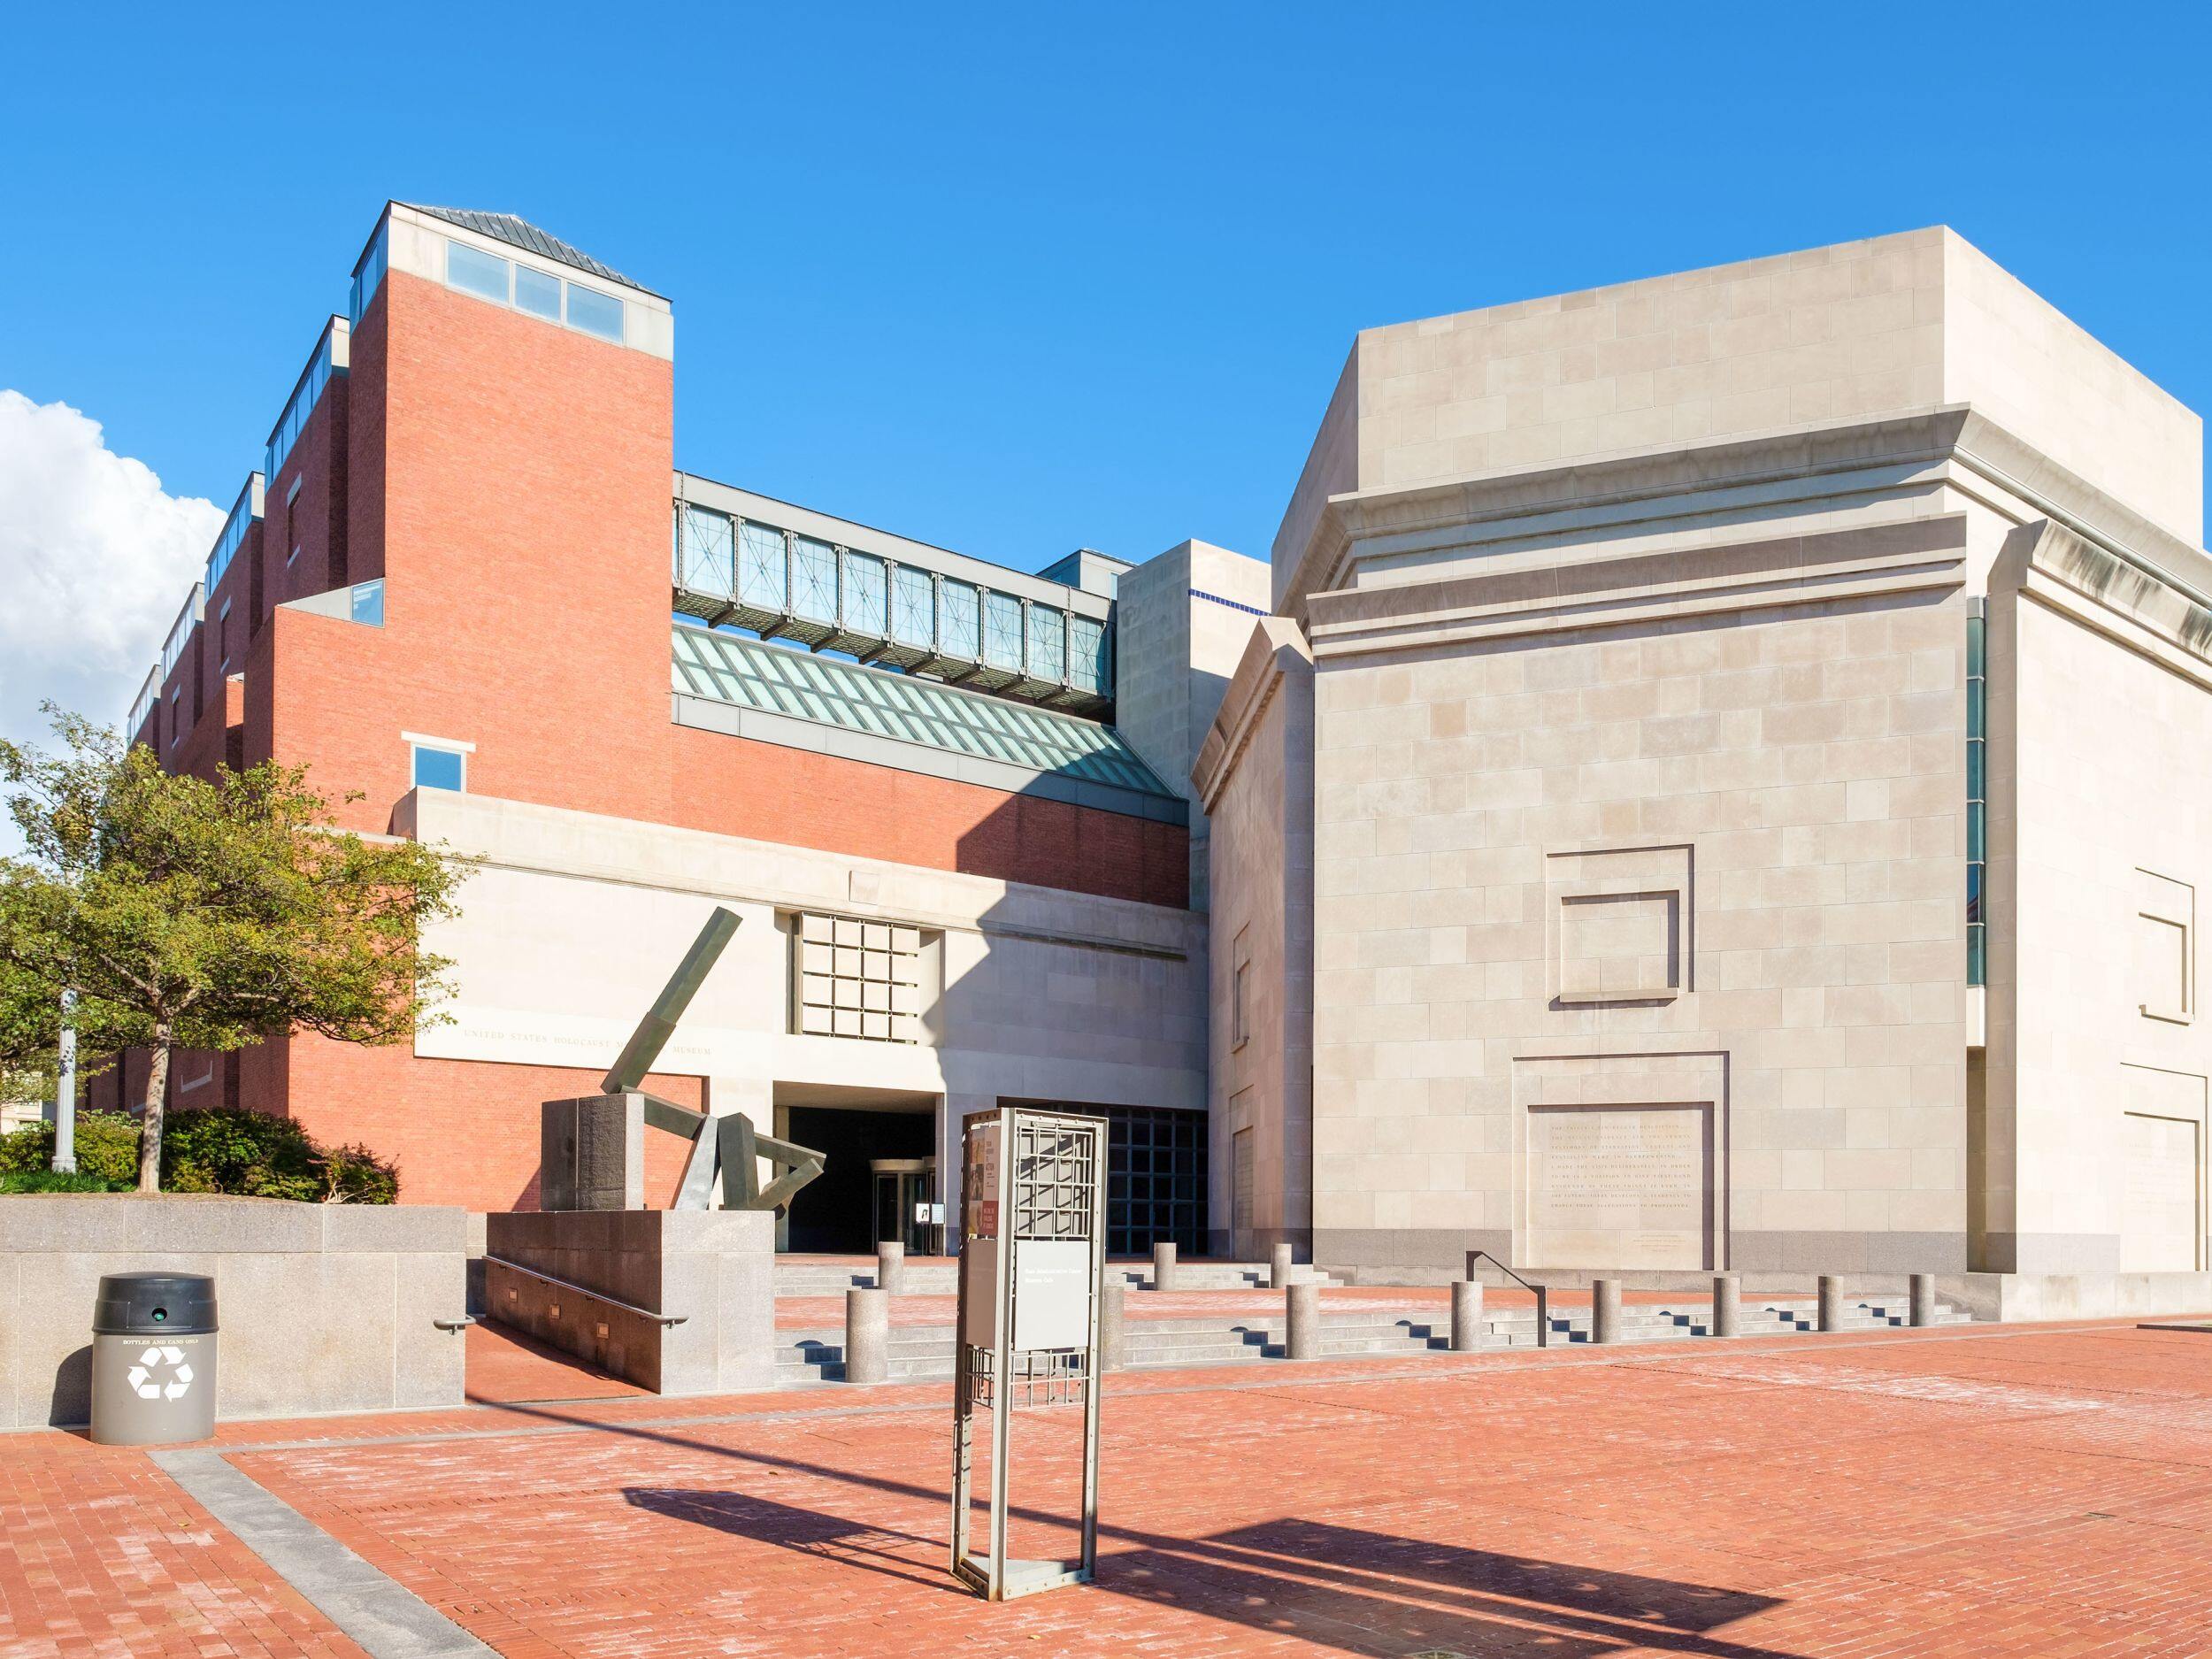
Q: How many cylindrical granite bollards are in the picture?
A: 11